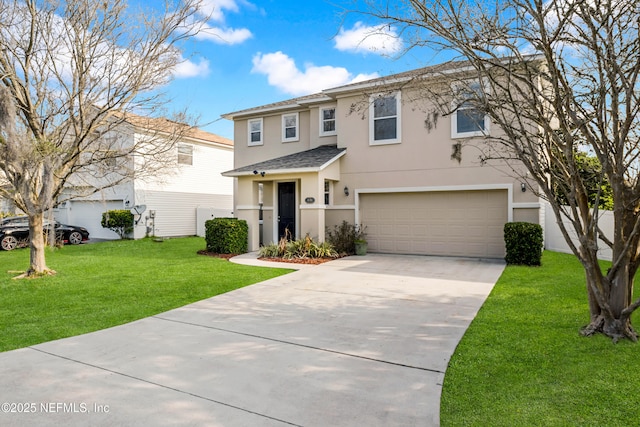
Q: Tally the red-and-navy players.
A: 0